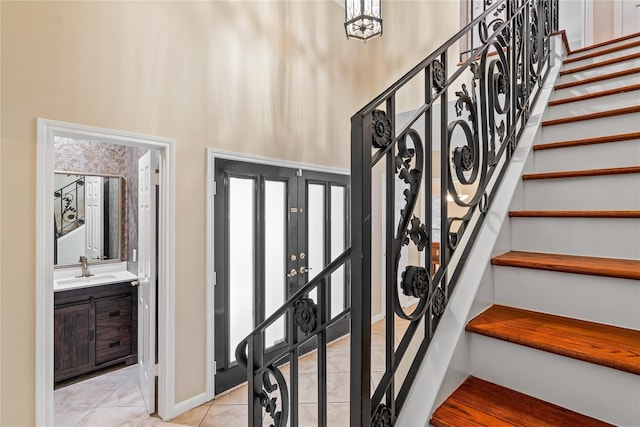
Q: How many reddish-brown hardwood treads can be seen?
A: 12